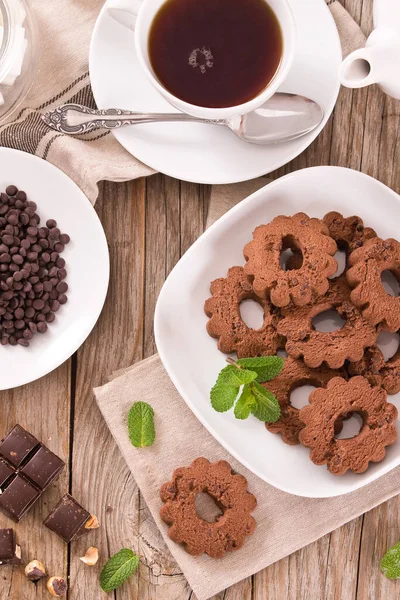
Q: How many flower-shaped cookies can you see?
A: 9